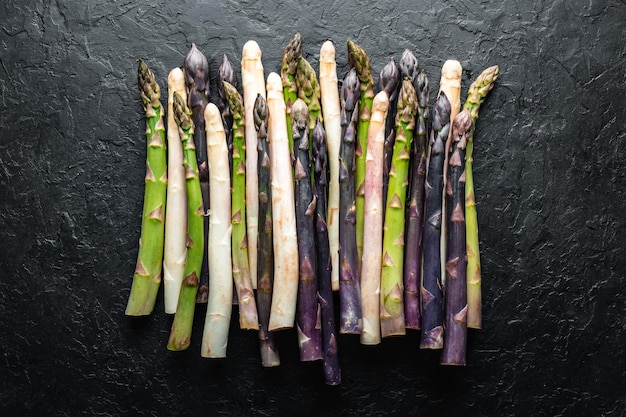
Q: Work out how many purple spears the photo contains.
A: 11